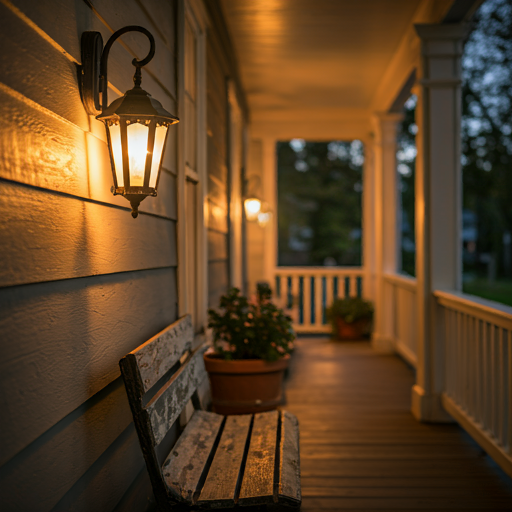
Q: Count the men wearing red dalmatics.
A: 0